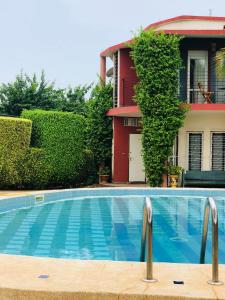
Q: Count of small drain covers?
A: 2